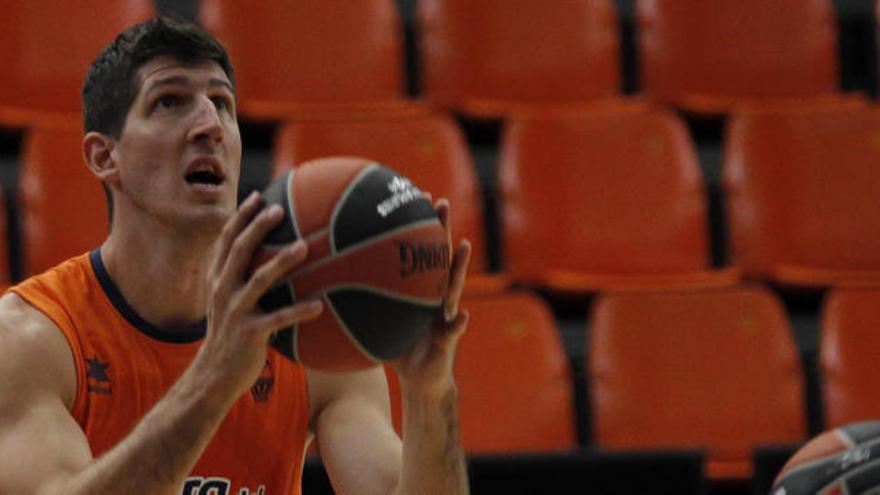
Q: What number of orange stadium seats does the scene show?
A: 11